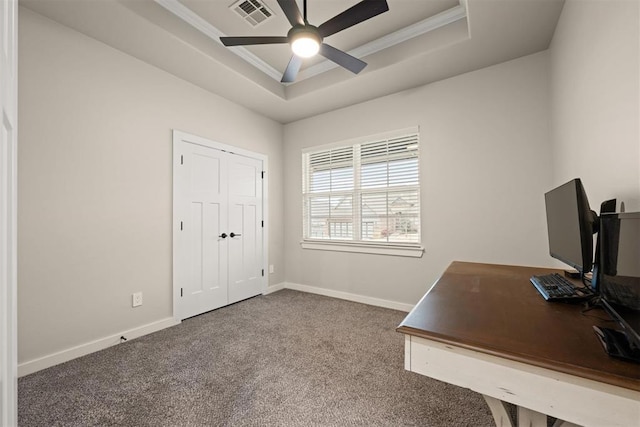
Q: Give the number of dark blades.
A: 5